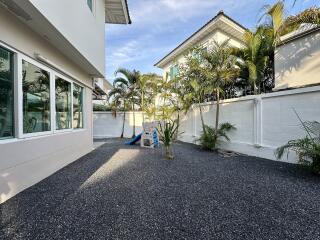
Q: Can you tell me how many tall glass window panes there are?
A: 4